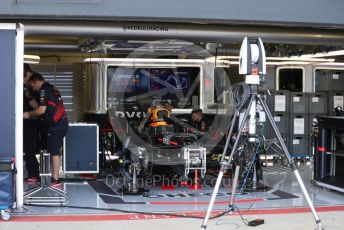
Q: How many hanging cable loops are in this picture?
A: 1